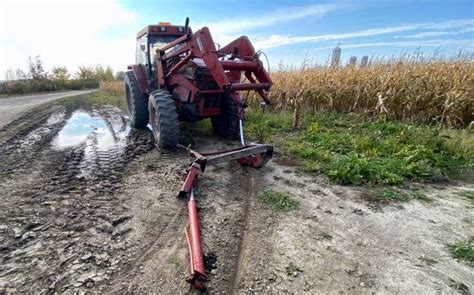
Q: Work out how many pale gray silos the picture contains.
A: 3